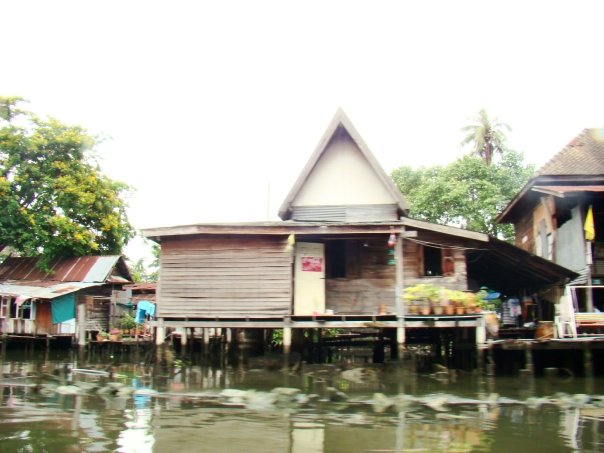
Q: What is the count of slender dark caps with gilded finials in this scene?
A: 0